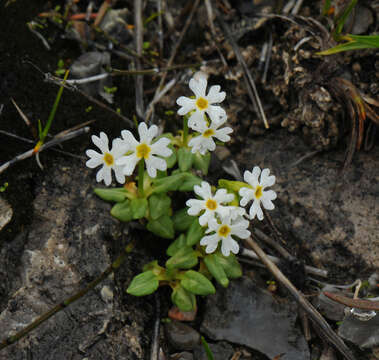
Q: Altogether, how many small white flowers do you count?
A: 7